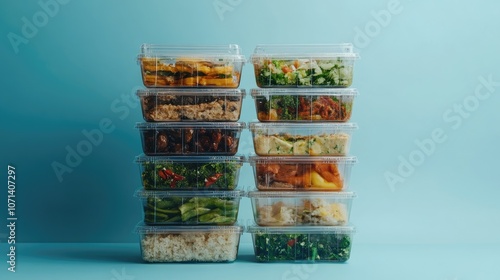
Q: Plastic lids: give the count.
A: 12